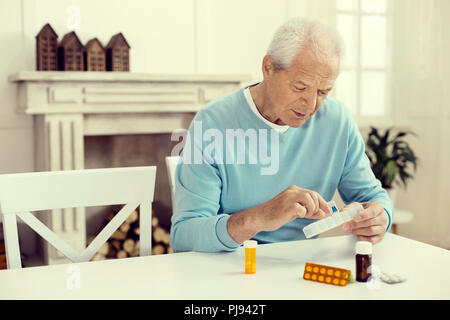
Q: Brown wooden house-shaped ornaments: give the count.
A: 4